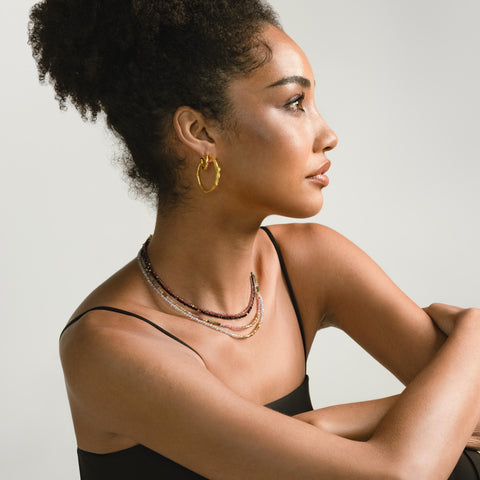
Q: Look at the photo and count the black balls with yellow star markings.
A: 0